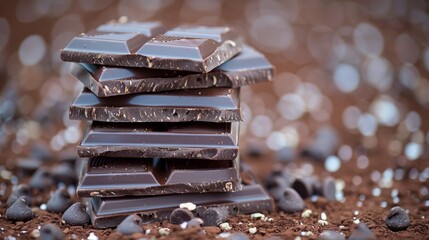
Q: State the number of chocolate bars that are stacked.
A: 6